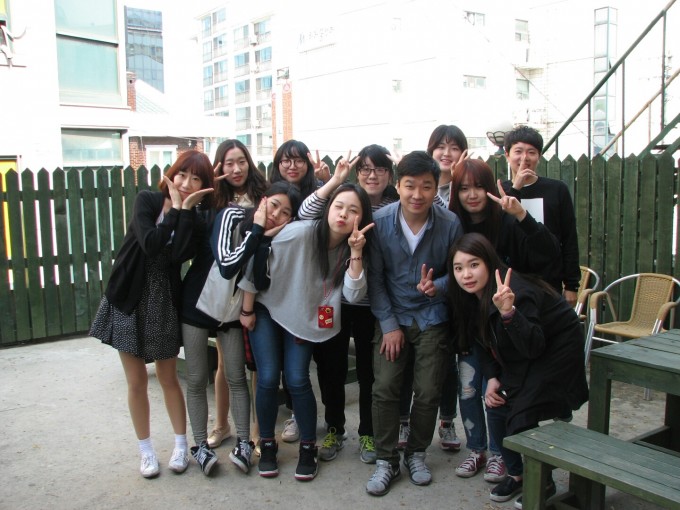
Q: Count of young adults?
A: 11